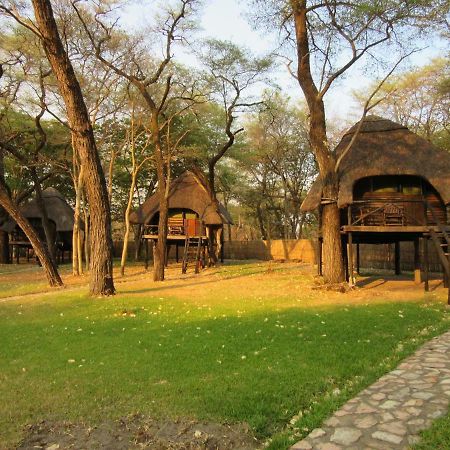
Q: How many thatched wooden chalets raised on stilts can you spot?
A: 3